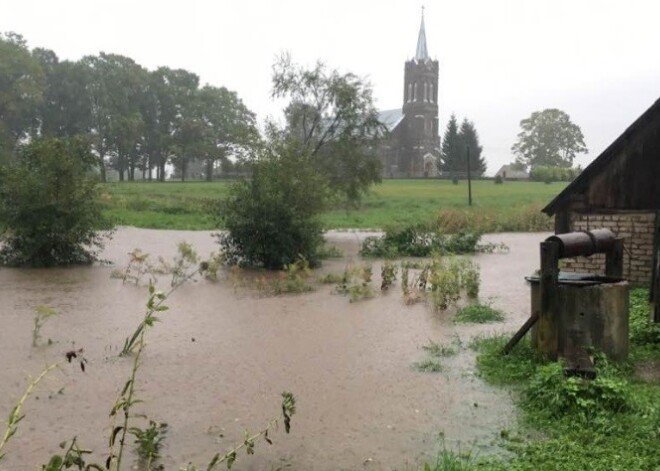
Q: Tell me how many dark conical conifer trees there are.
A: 2